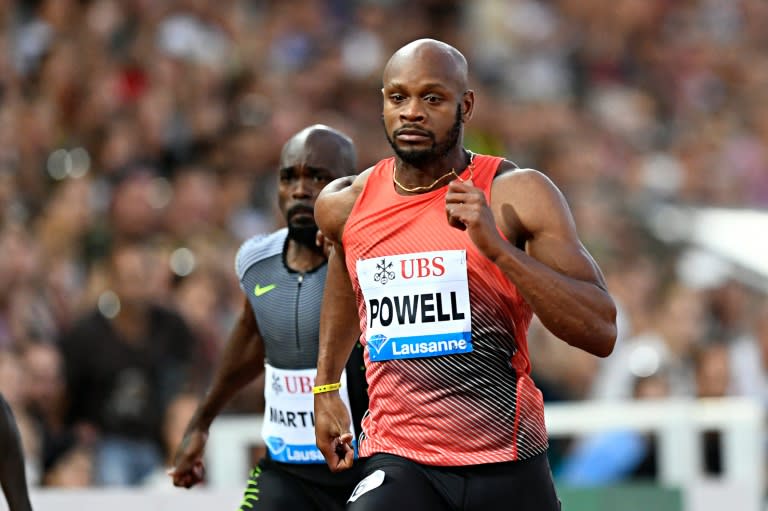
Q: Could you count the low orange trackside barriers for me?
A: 0